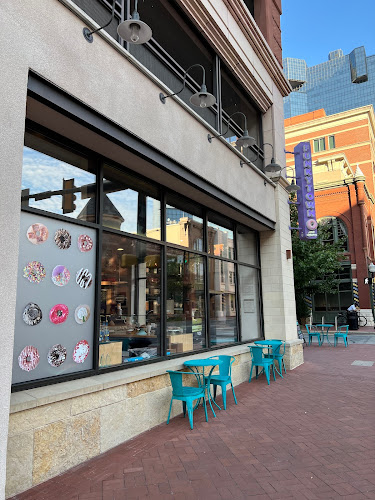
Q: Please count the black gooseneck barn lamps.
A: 5